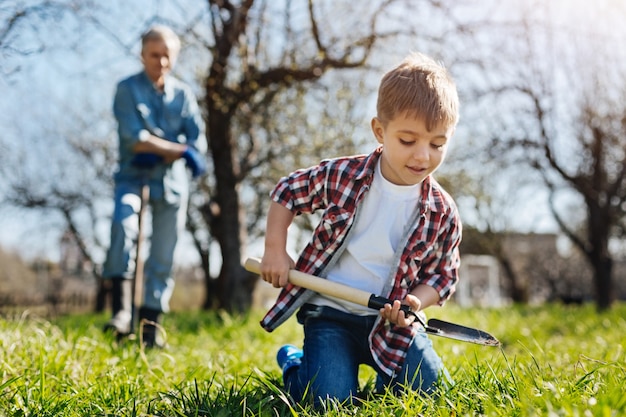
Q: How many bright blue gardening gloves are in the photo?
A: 2